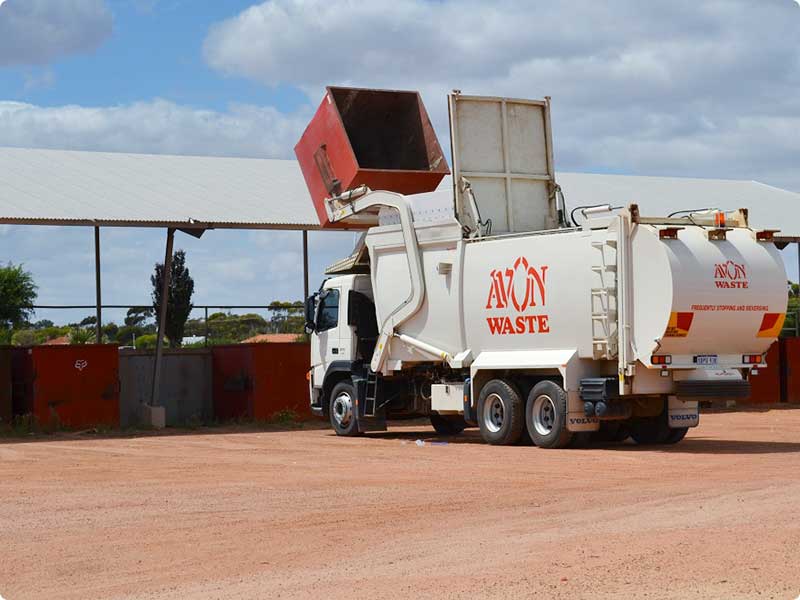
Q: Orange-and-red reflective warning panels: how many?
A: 2